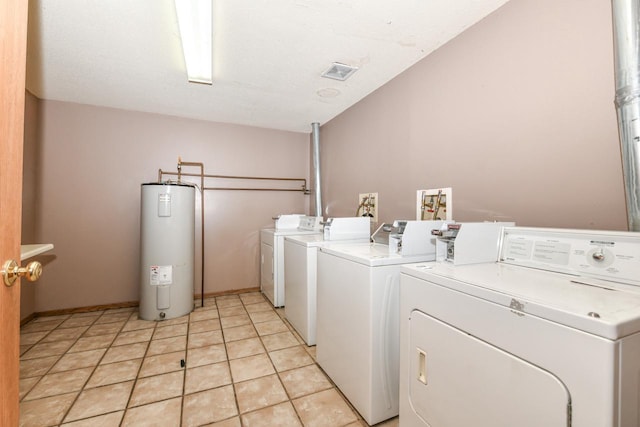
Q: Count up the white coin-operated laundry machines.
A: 4